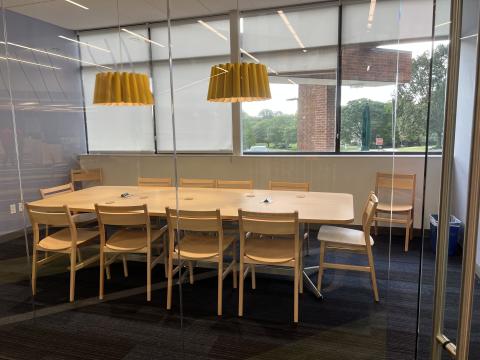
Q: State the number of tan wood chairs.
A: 12